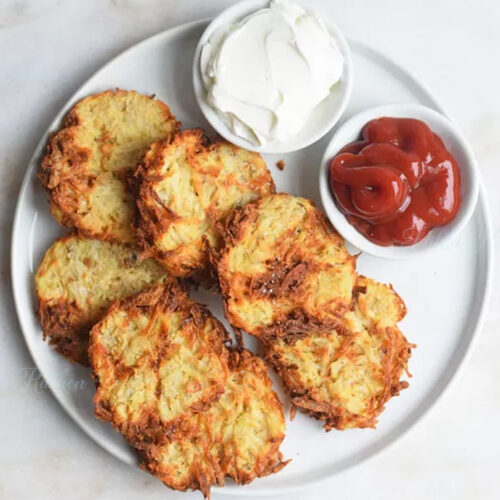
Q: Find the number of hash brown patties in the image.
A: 7